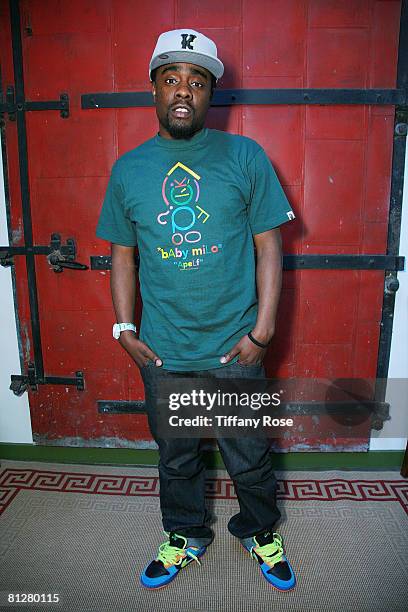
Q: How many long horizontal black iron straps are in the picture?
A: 3